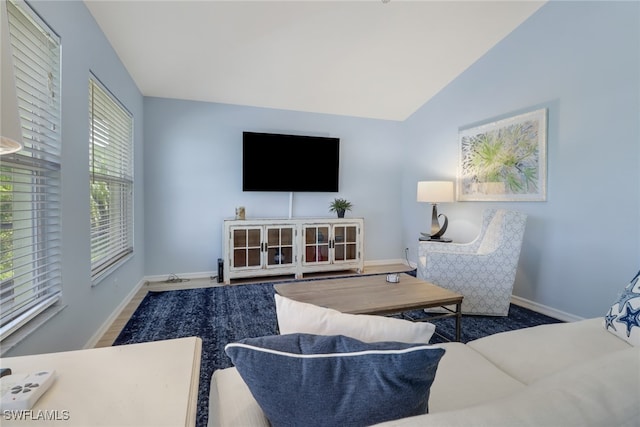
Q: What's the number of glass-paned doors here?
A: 4